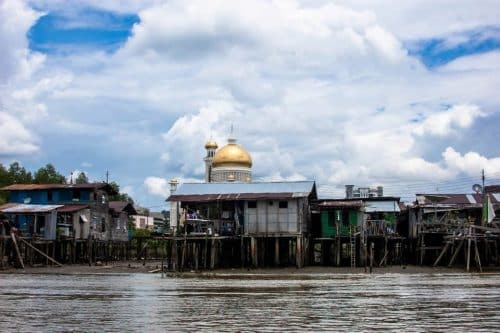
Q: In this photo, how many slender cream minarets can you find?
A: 2